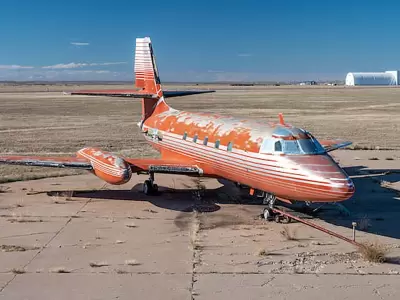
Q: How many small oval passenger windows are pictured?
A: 5